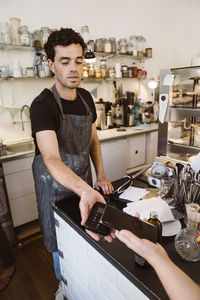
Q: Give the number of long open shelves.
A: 2